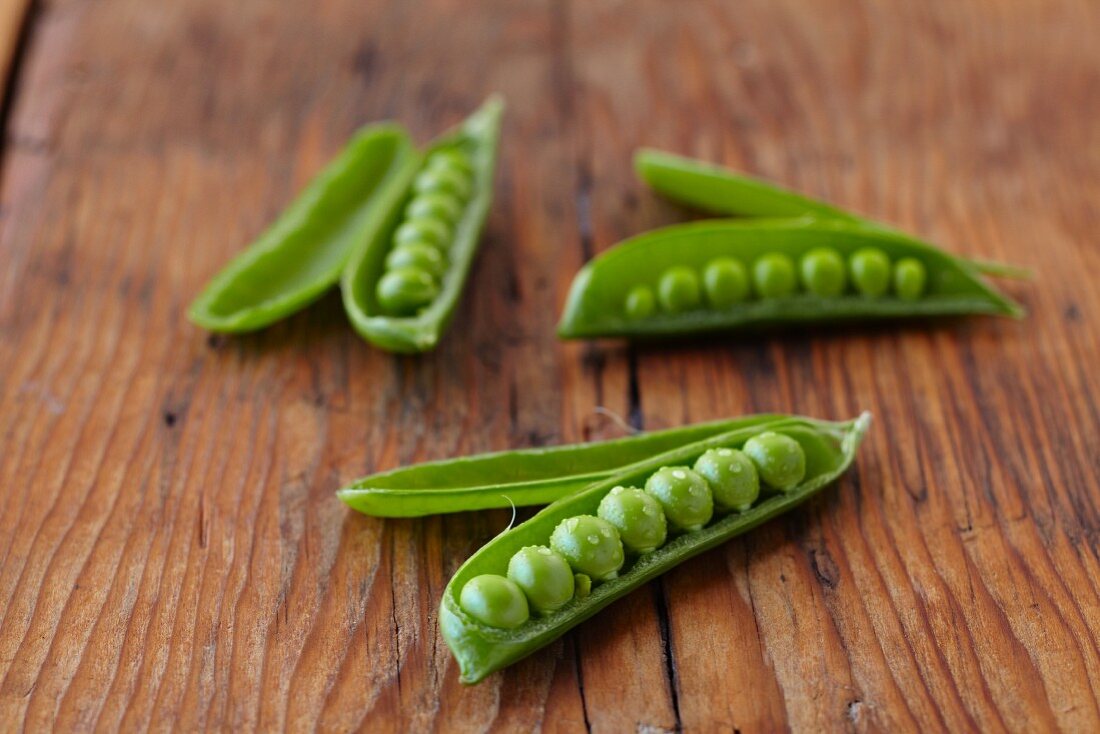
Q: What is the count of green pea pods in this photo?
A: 3